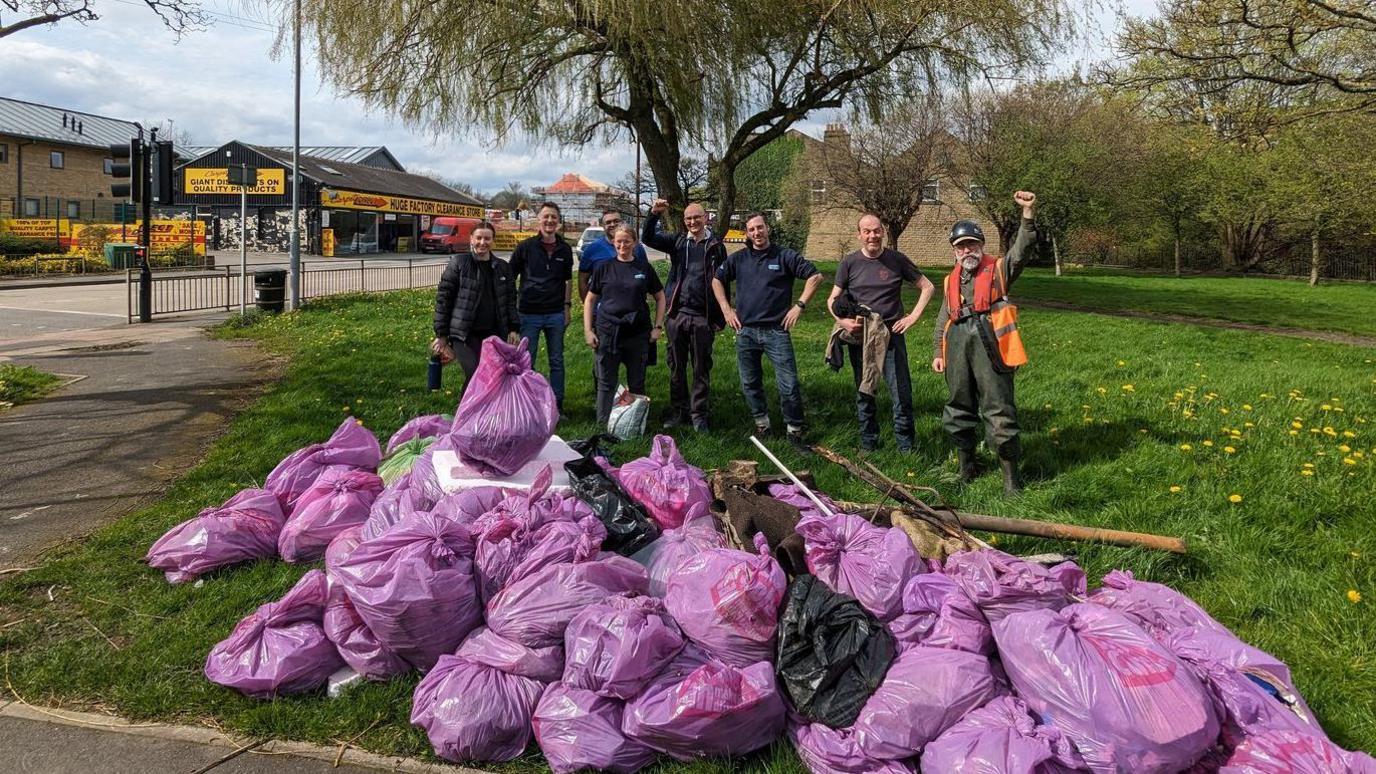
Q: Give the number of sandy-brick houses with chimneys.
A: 1